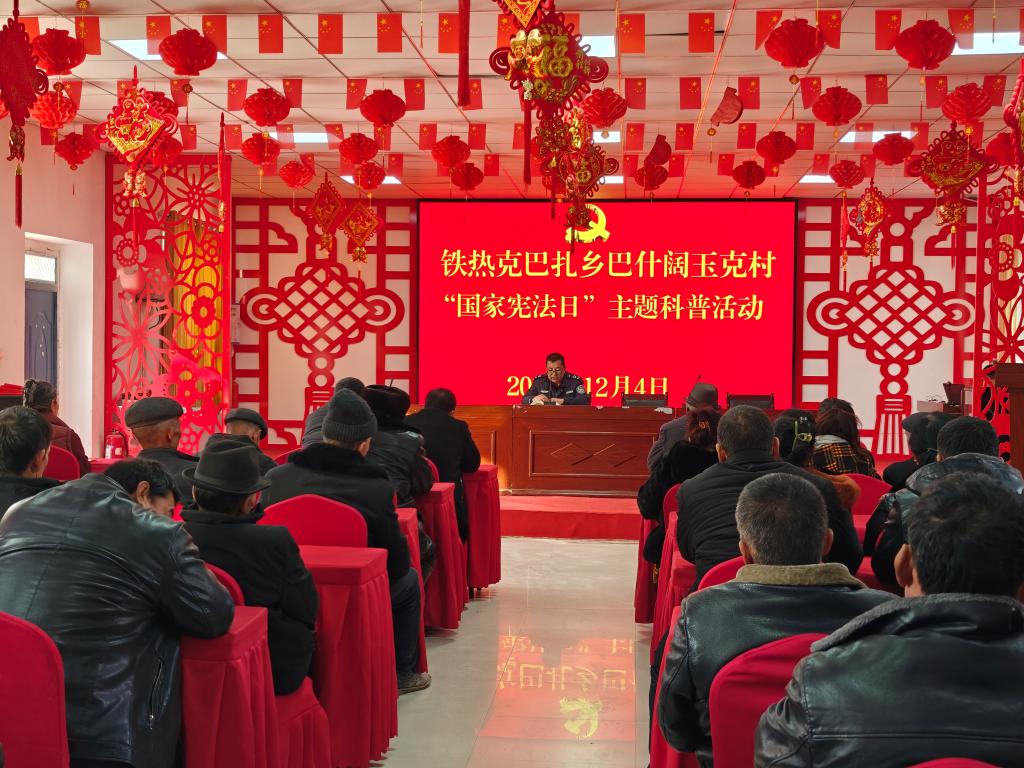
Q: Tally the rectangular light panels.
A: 9